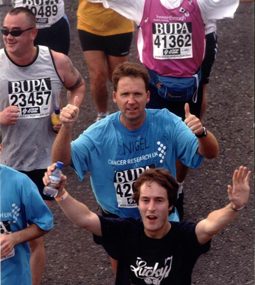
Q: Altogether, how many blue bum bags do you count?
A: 1